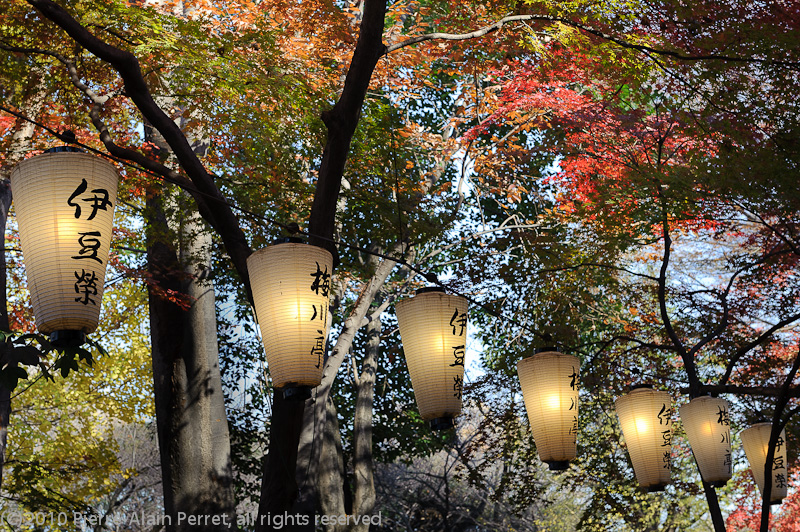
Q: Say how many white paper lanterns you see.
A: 7